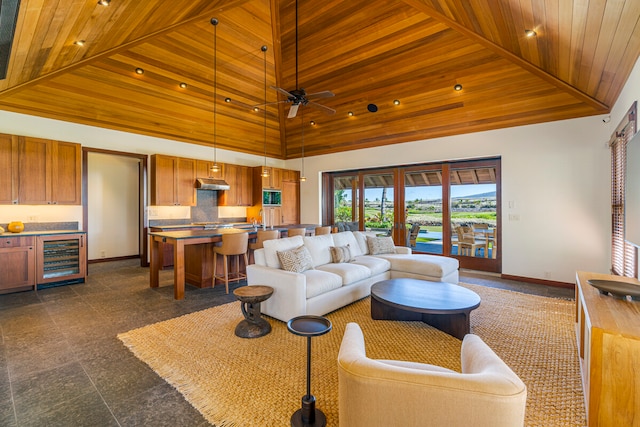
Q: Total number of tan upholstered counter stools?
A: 4